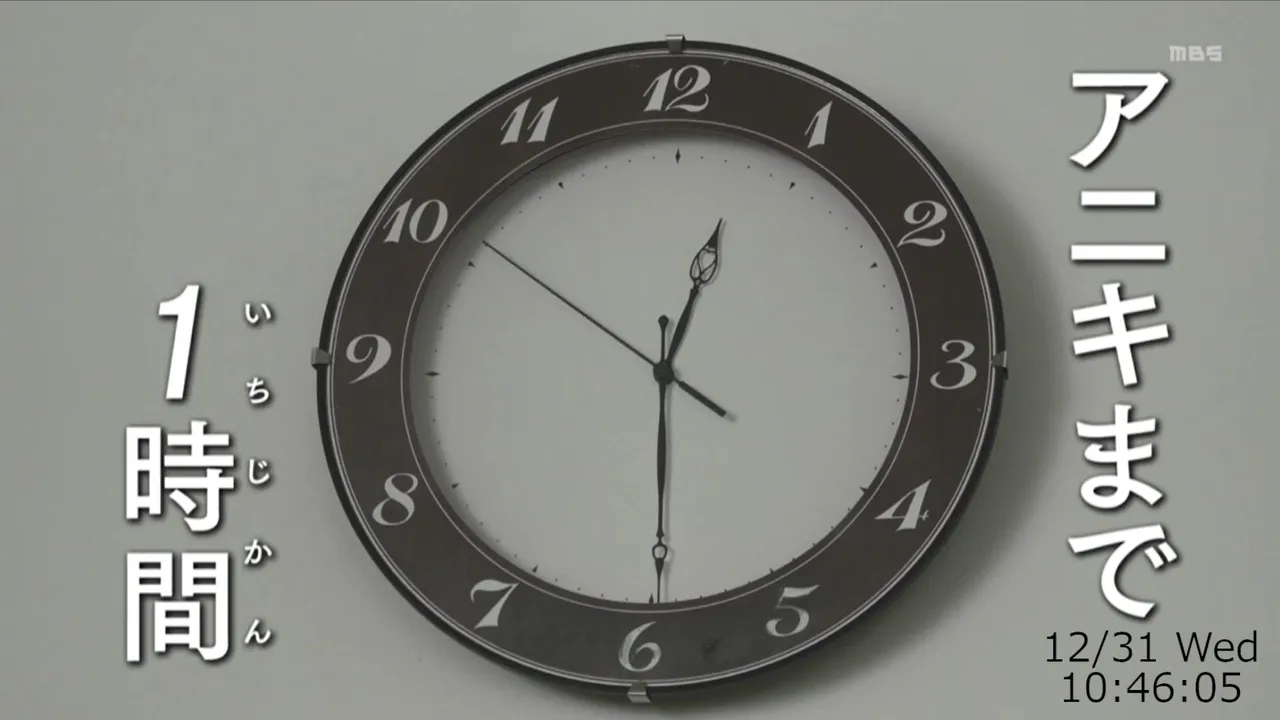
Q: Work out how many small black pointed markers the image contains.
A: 12